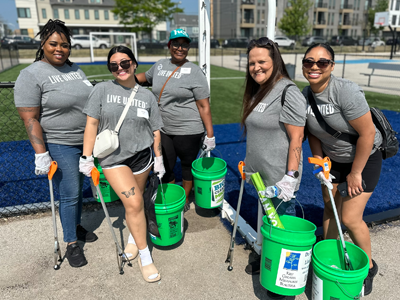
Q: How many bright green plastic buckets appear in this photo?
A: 5